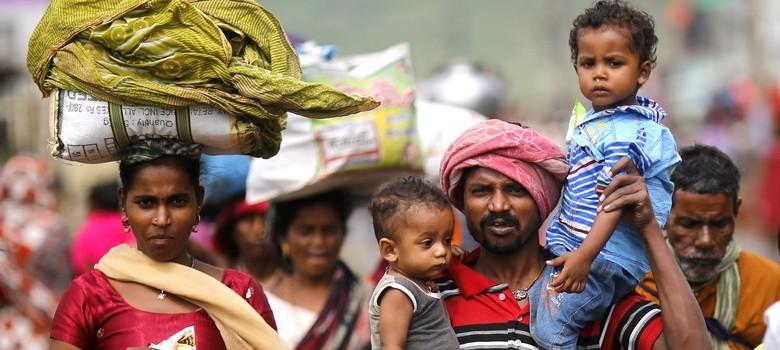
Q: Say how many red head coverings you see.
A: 2